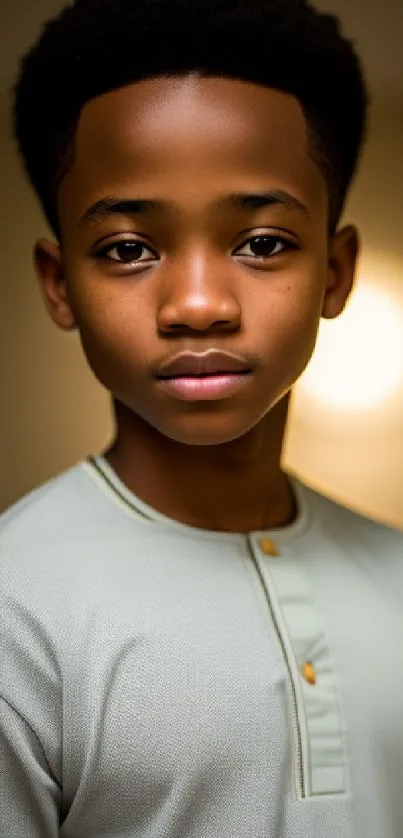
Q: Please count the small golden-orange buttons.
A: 2